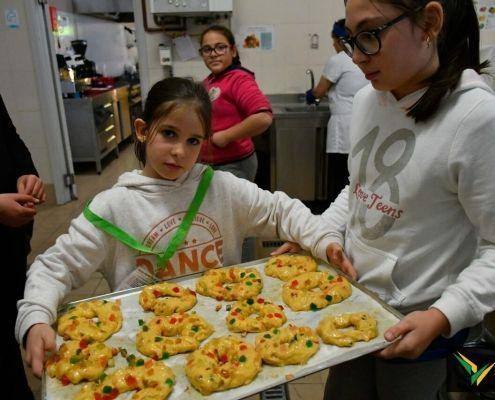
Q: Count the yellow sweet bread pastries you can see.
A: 12